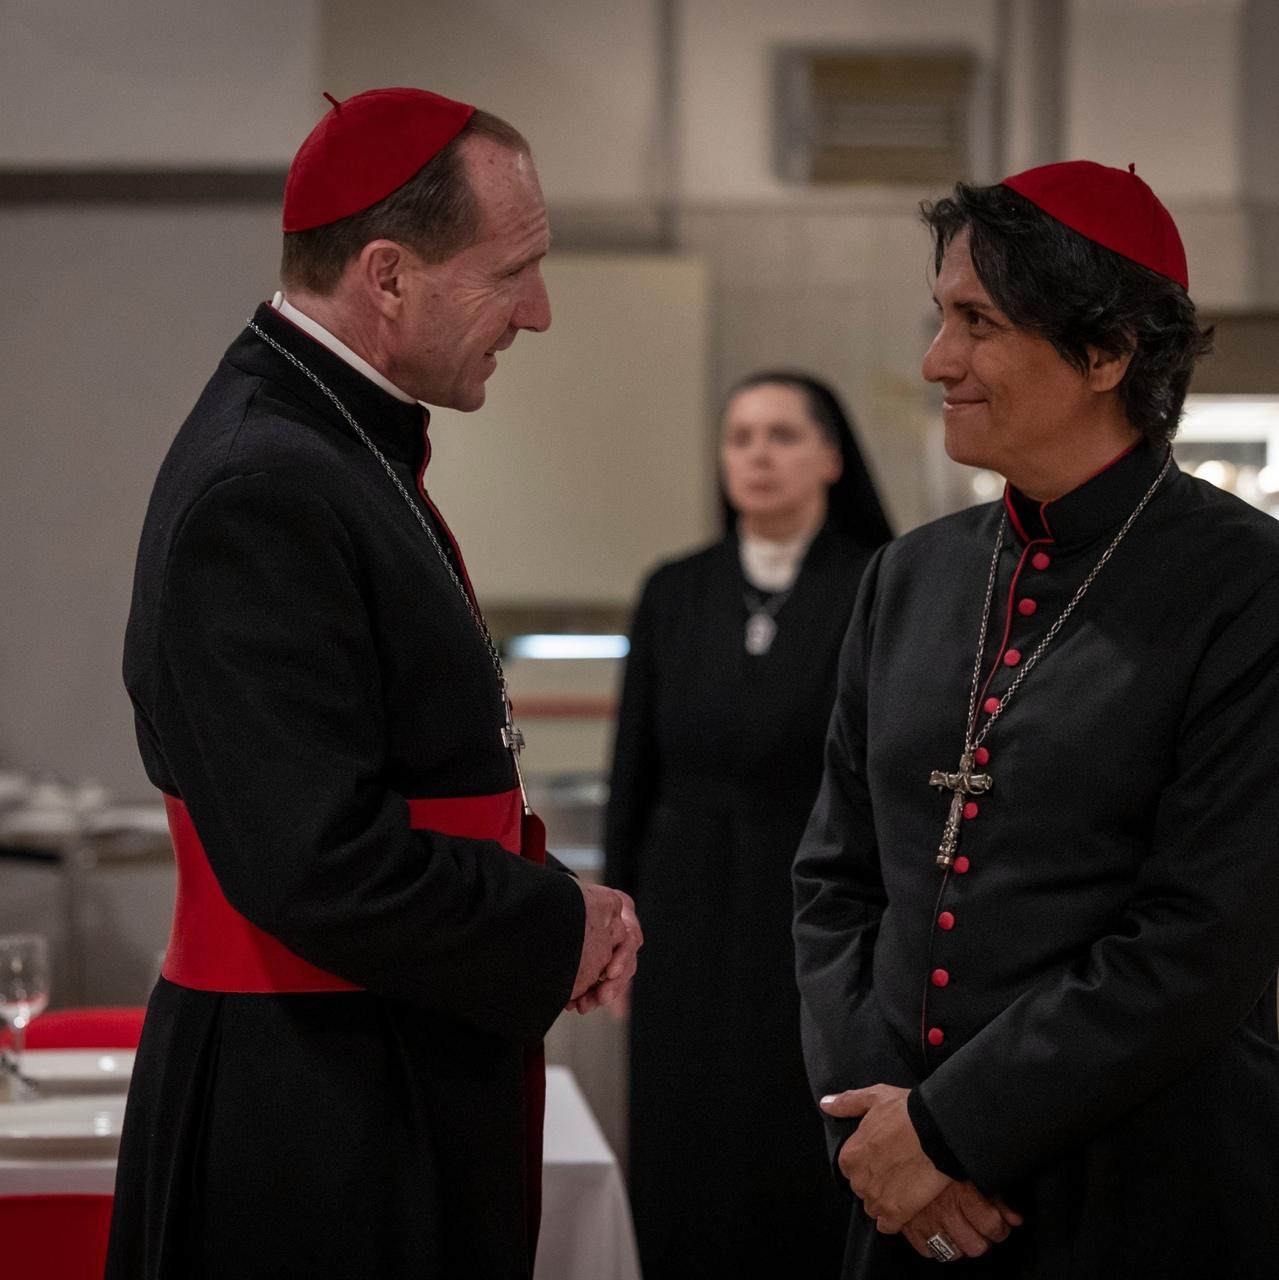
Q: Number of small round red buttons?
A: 10